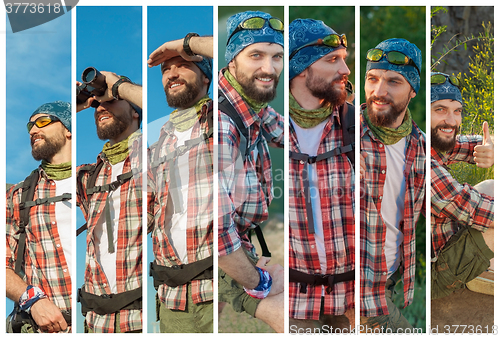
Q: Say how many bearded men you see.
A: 7